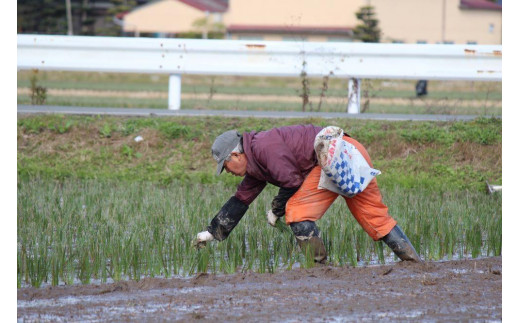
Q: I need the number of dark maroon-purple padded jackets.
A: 1